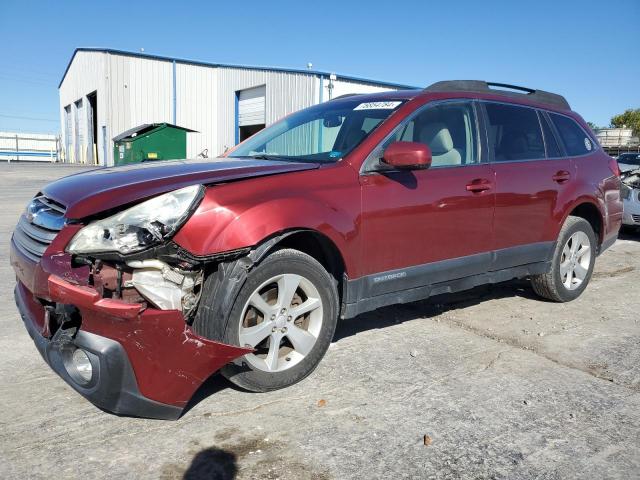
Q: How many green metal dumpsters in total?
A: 1